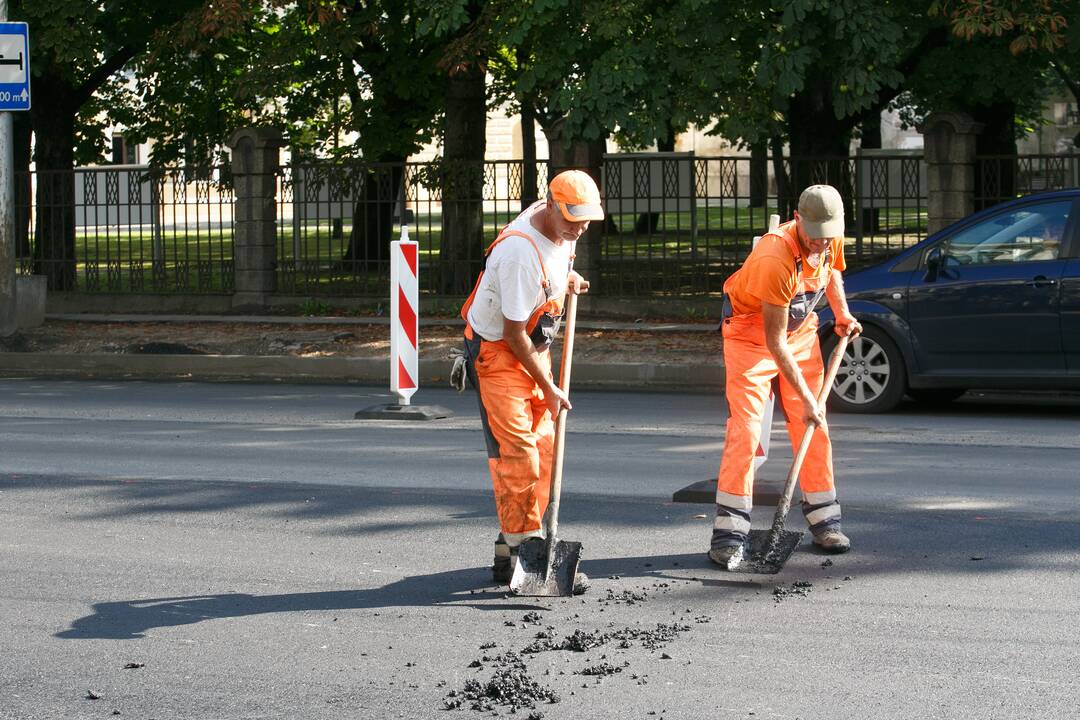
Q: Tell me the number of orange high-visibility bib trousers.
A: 2